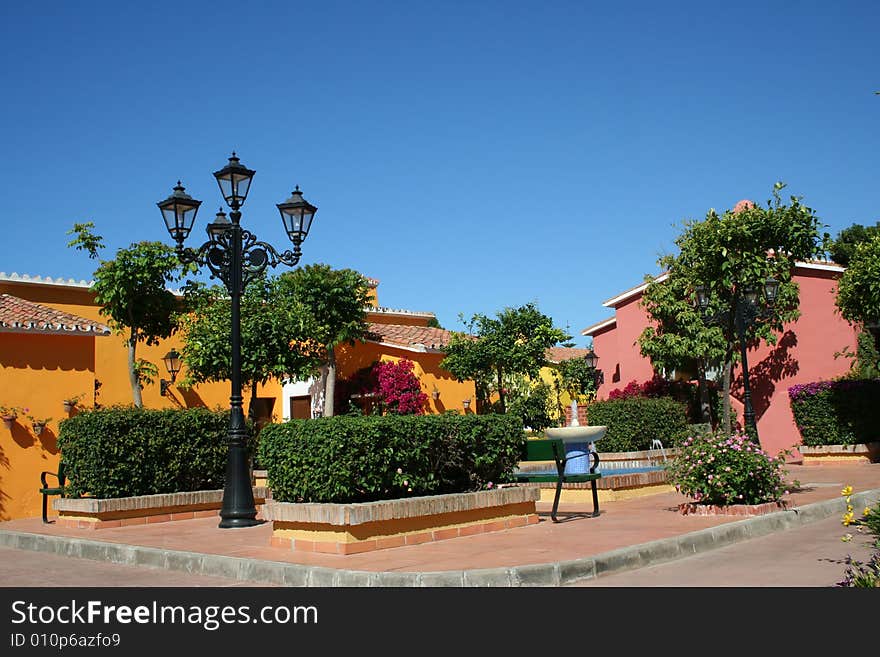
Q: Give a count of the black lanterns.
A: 9